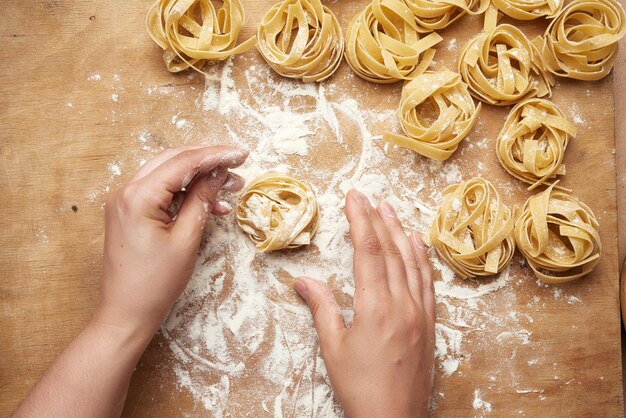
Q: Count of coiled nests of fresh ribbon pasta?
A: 12